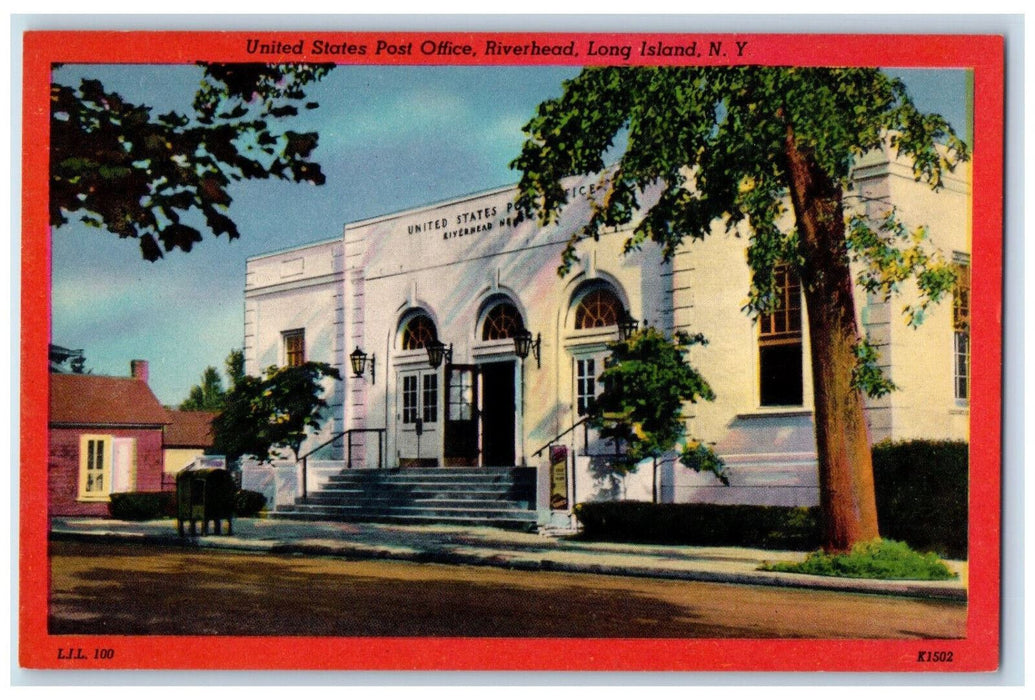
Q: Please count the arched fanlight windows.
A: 3